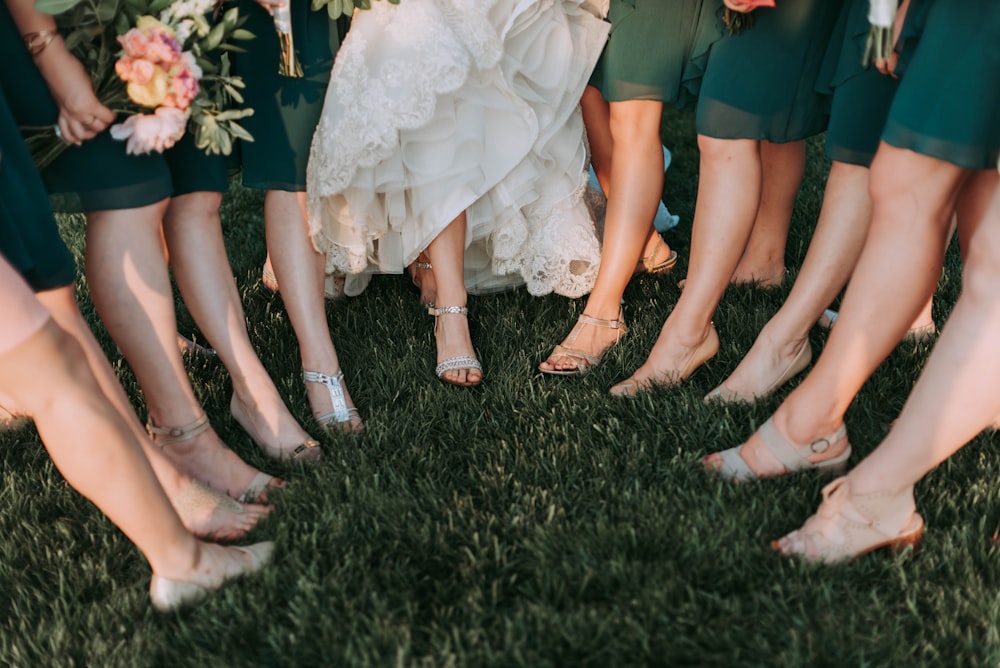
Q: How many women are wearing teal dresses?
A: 8